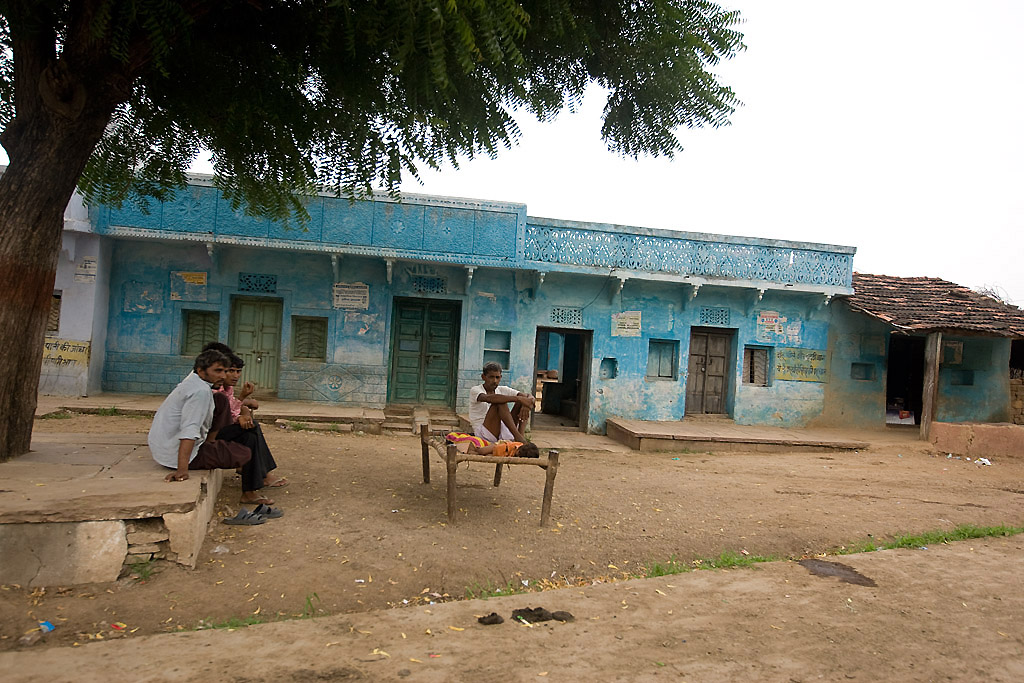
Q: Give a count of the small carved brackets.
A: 9